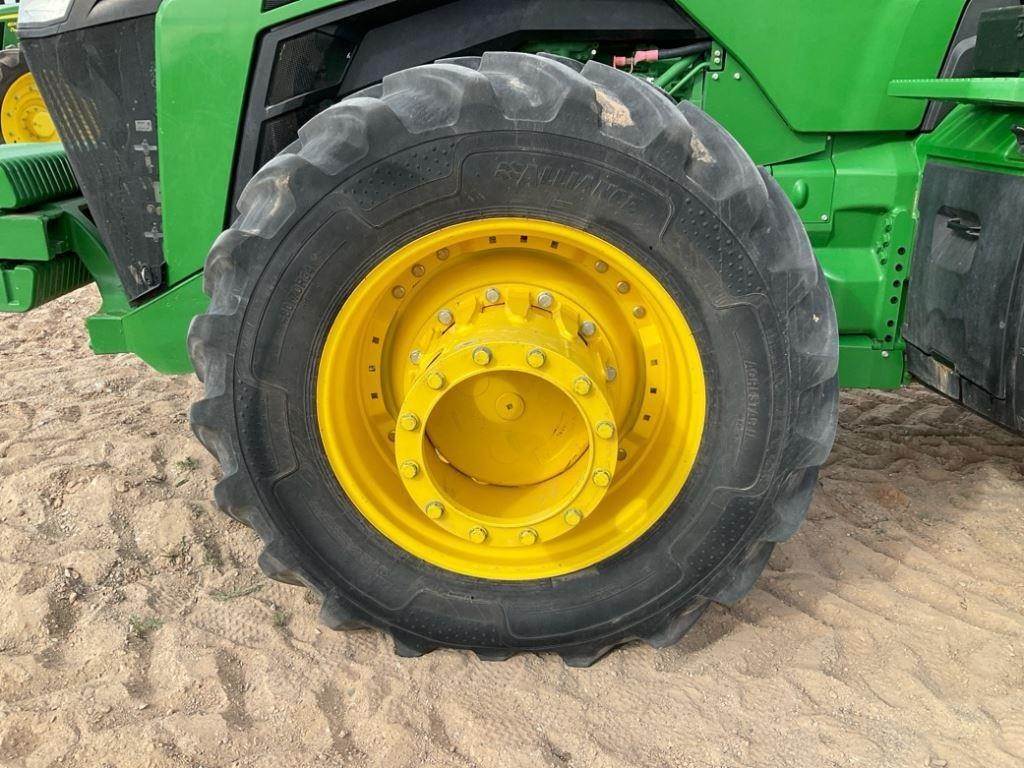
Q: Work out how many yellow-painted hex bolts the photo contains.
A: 12